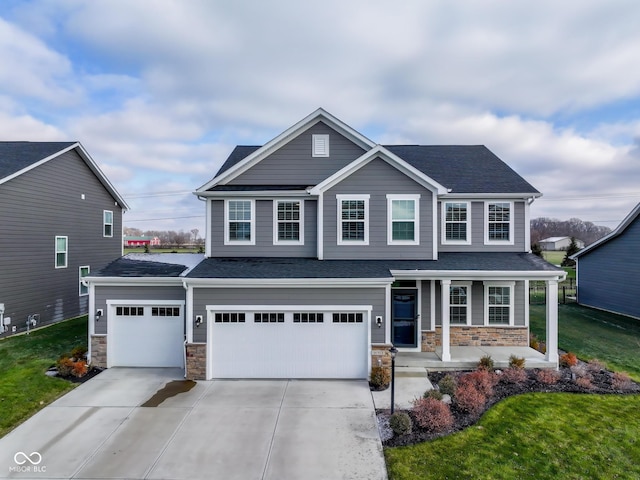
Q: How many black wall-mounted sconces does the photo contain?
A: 3